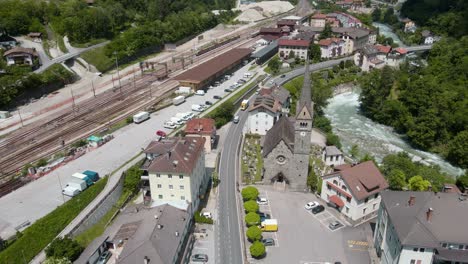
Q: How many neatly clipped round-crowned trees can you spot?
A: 5